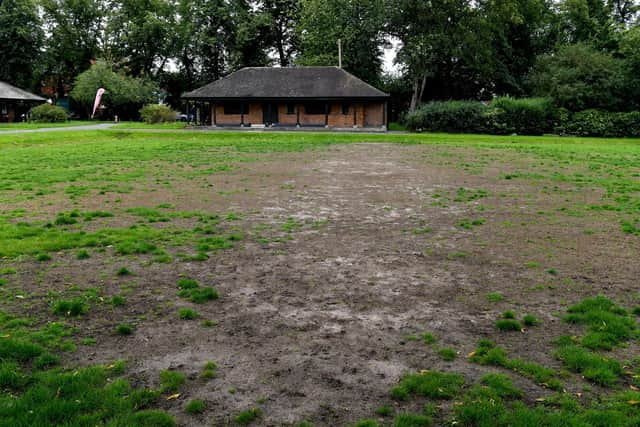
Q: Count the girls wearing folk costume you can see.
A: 0